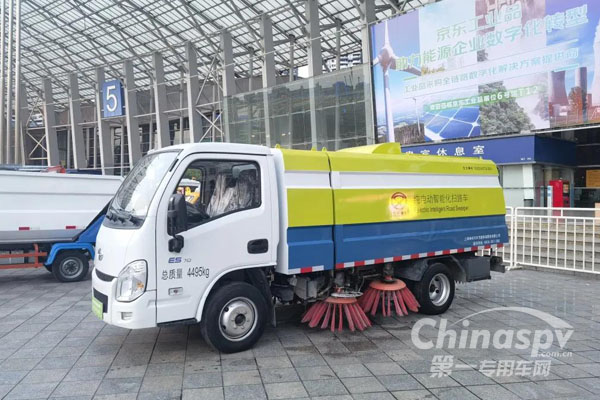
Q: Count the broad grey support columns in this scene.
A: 11